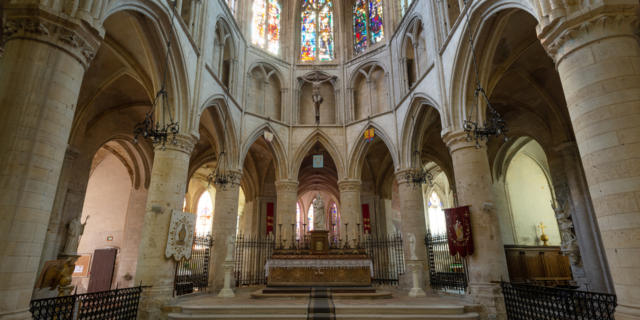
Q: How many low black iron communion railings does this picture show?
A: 2